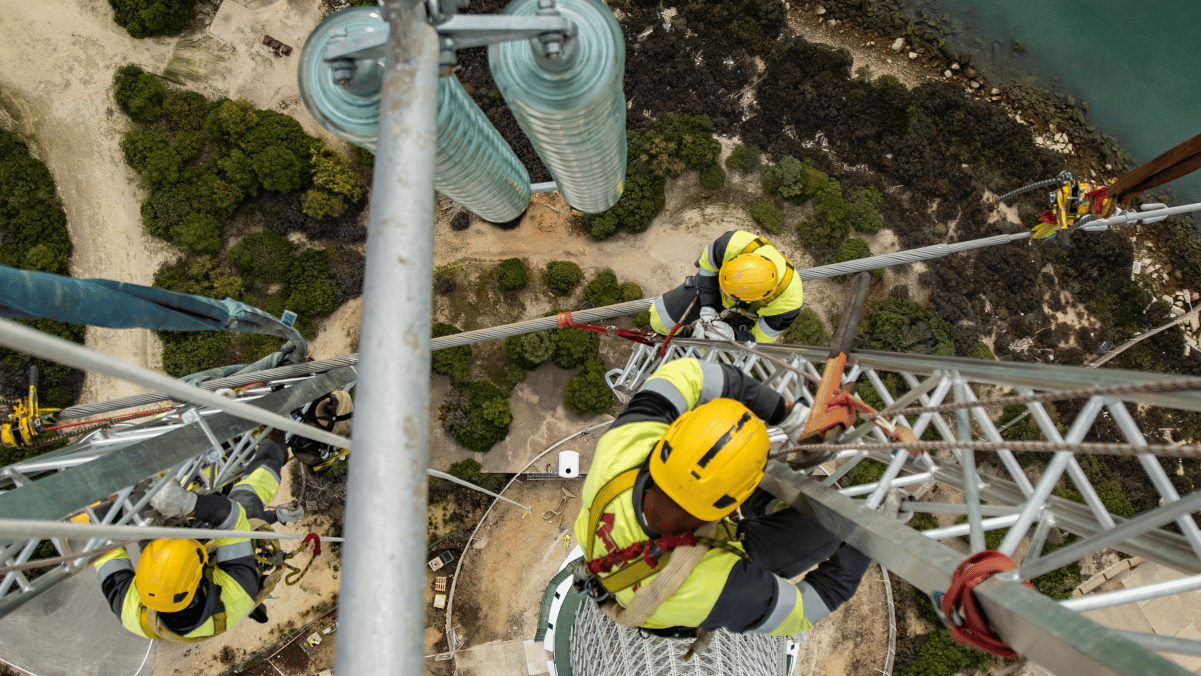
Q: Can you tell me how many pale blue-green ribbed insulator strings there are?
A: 2